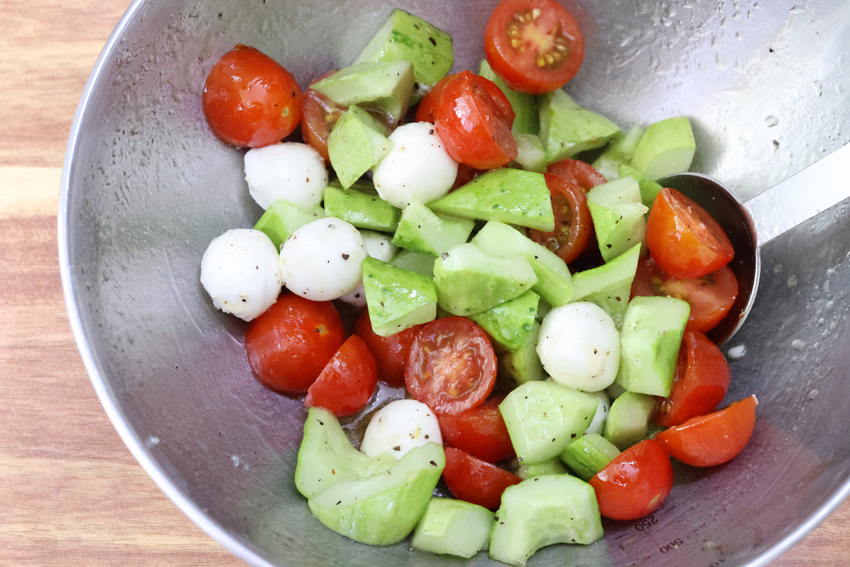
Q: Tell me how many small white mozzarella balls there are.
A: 8